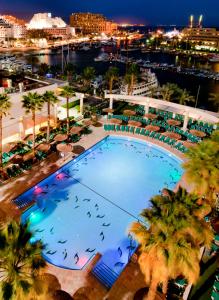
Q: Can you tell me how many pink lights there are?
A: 3